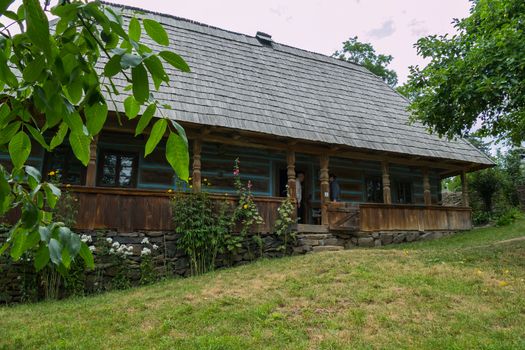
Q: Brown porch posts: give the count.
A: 7